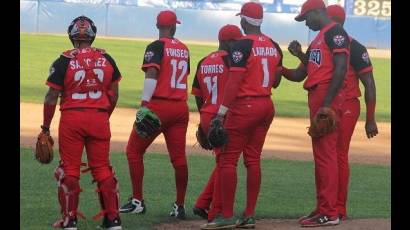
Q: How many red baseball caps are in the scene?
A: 5